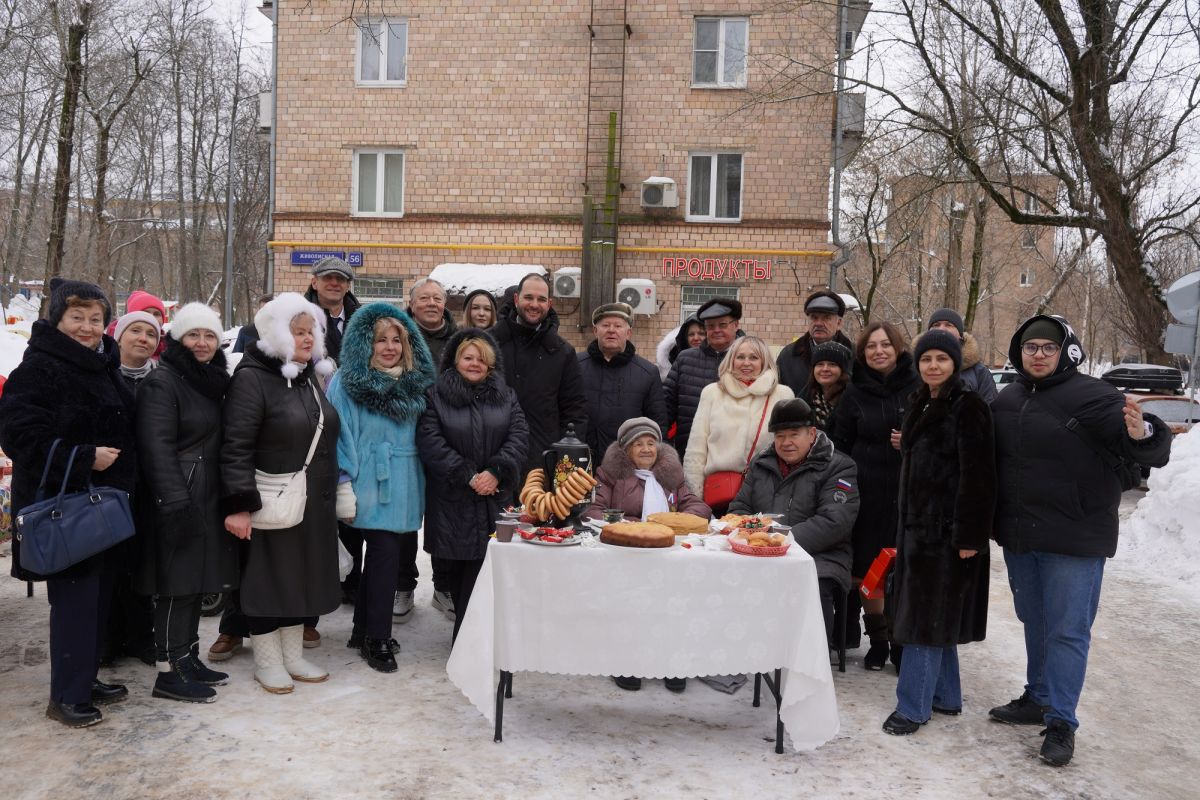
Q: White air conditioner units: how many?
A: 3